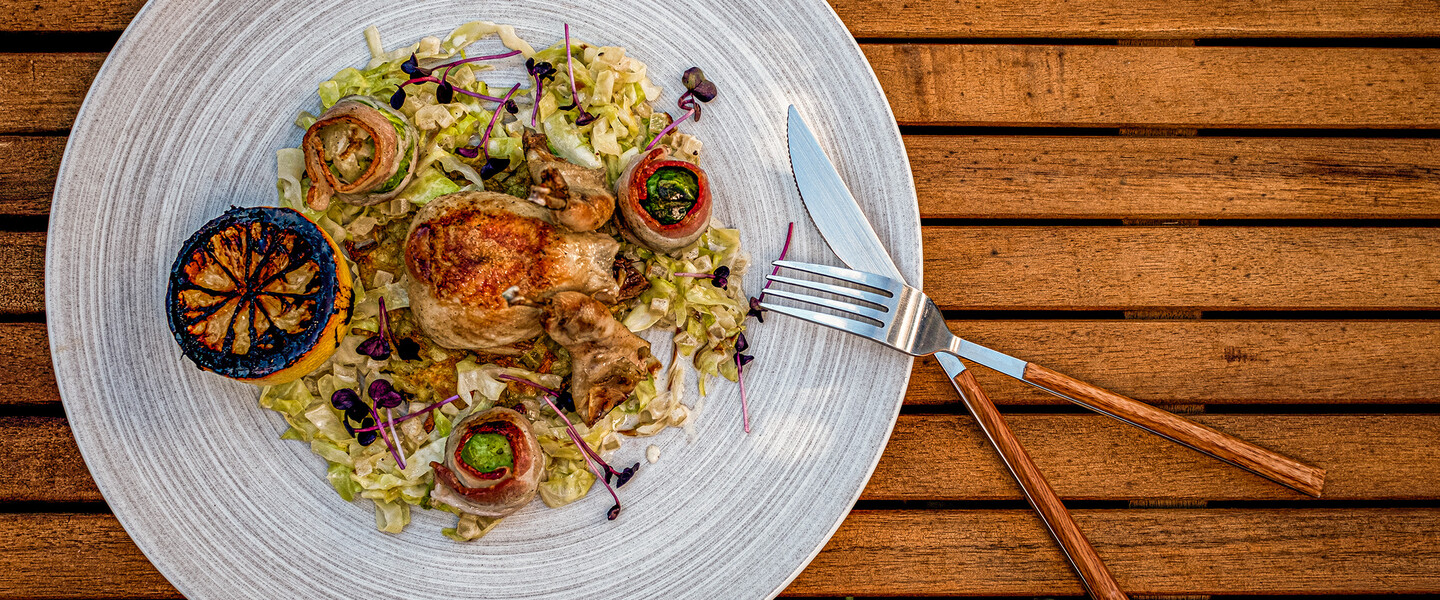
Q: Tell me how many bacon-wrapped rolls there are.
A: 3